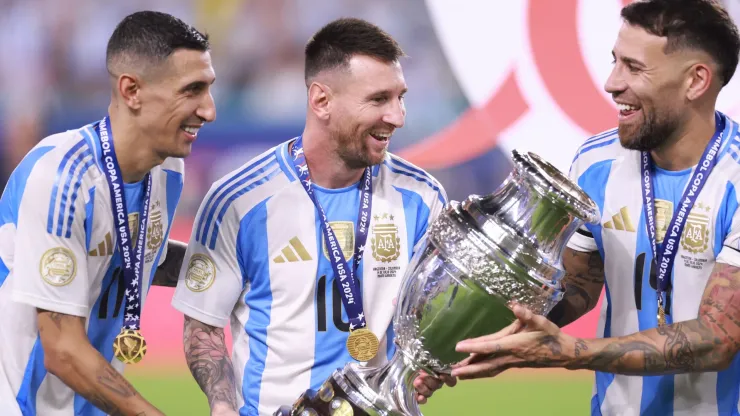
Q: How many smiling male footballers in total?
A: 3